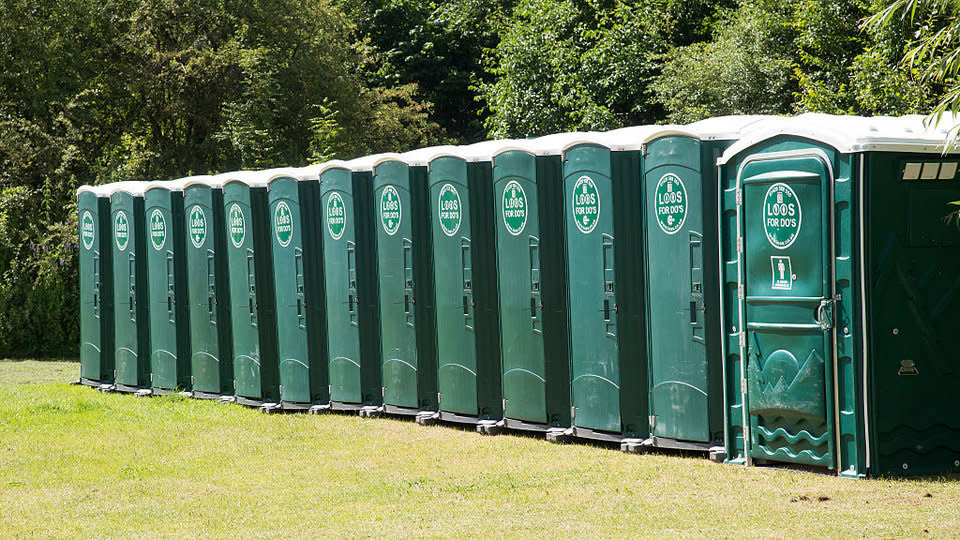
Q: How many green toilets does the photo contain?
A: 13